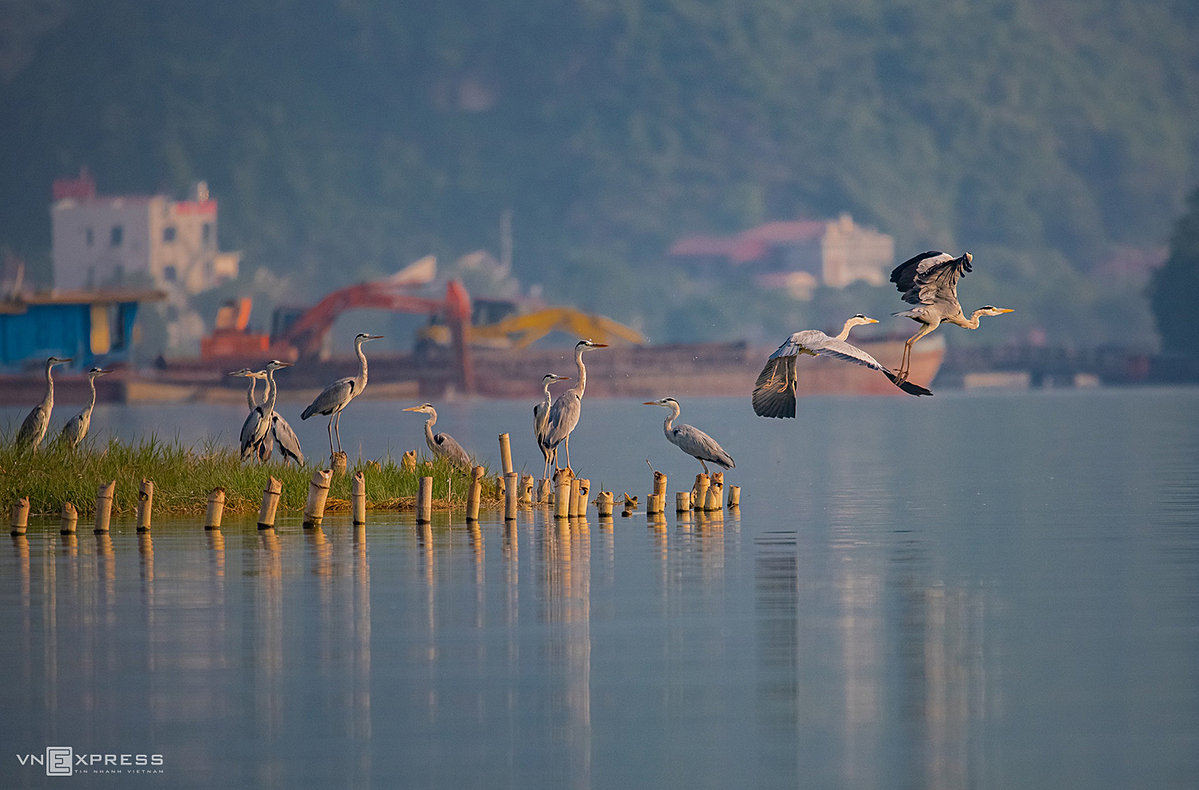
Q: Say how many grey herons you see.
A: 12